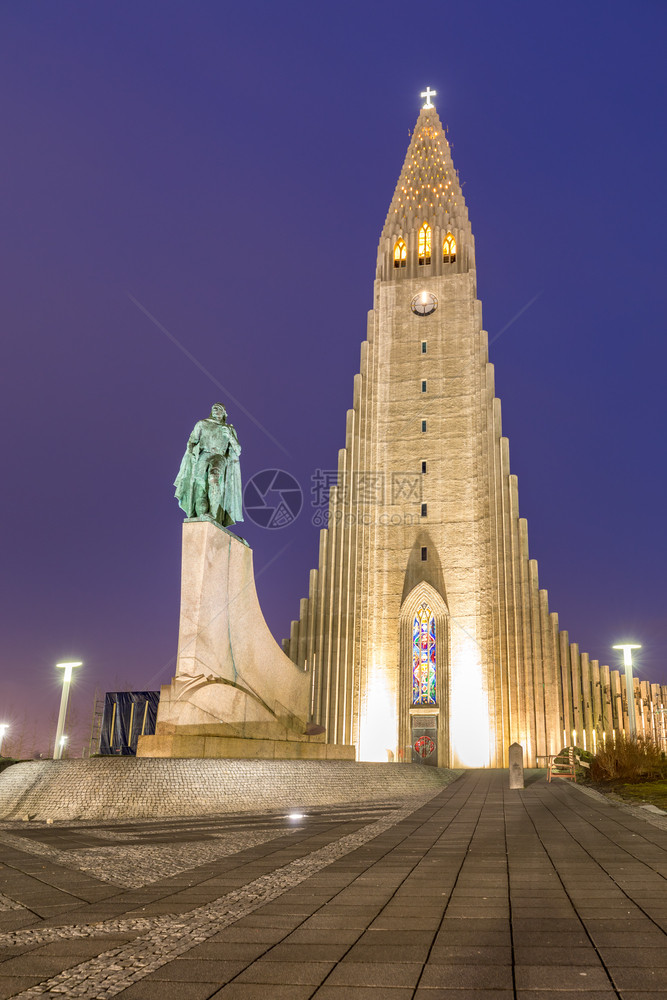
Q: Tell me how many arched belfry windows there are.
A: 3